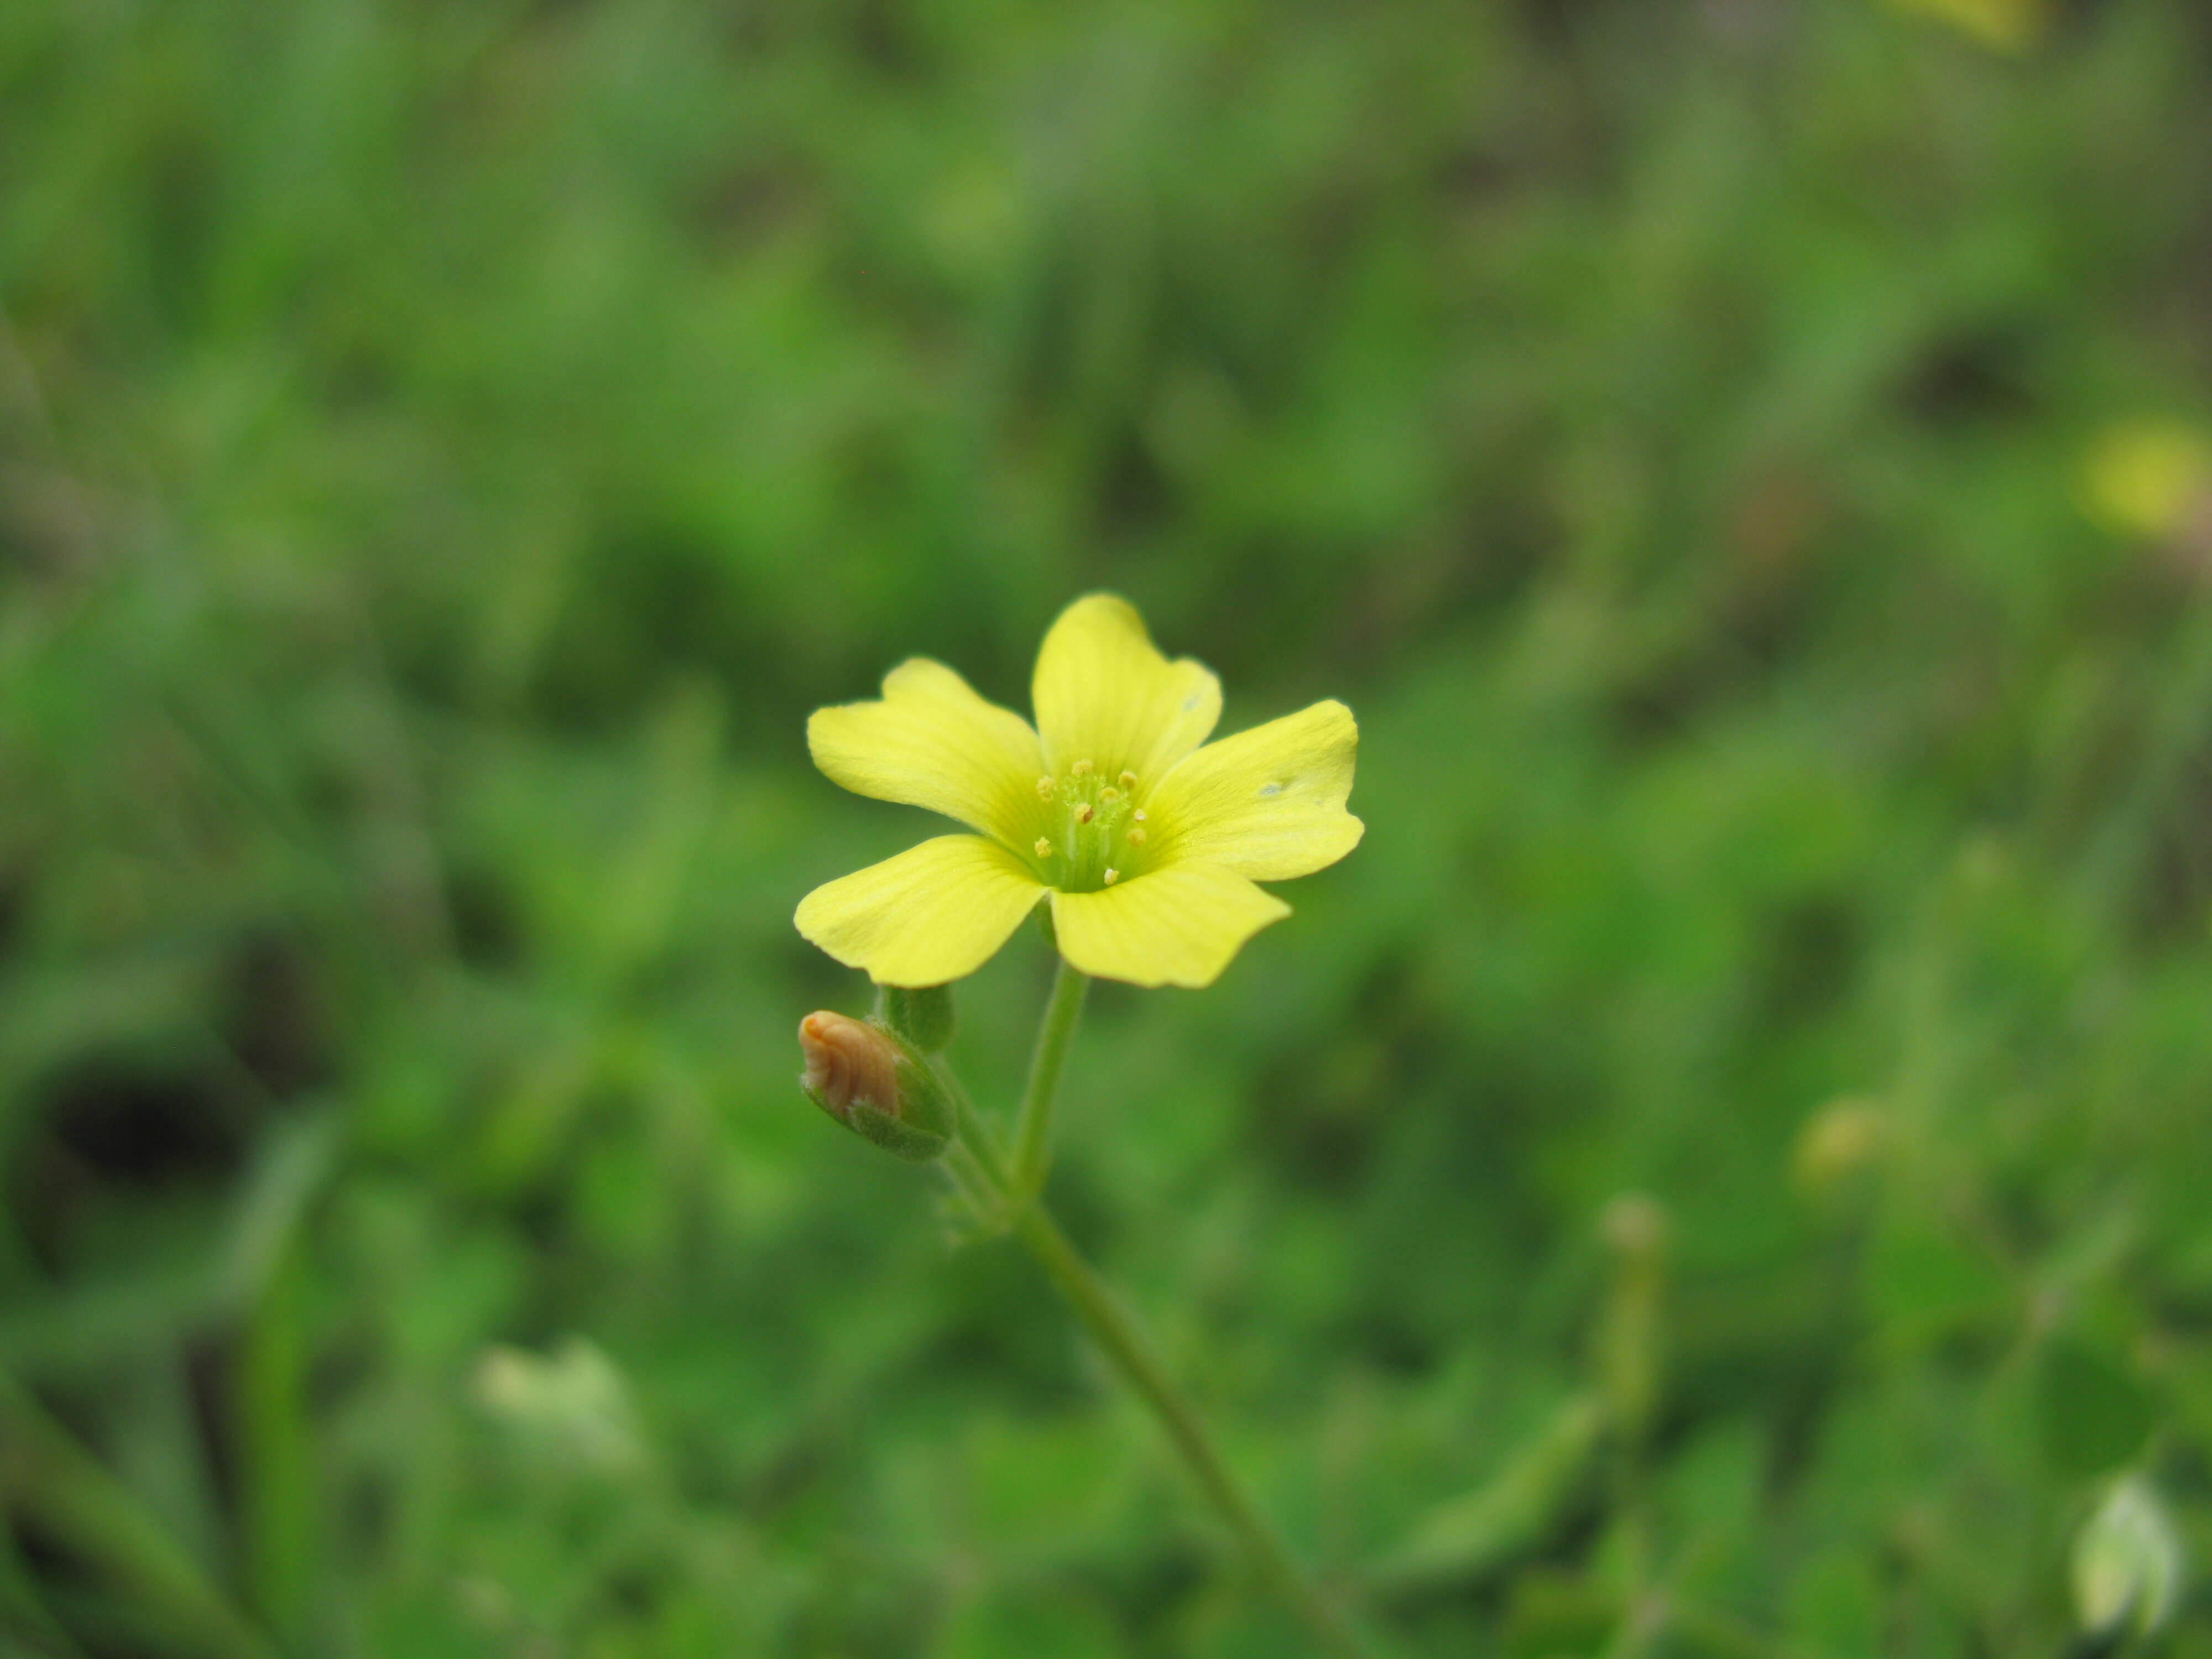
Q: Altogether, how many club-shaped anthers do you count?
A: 9